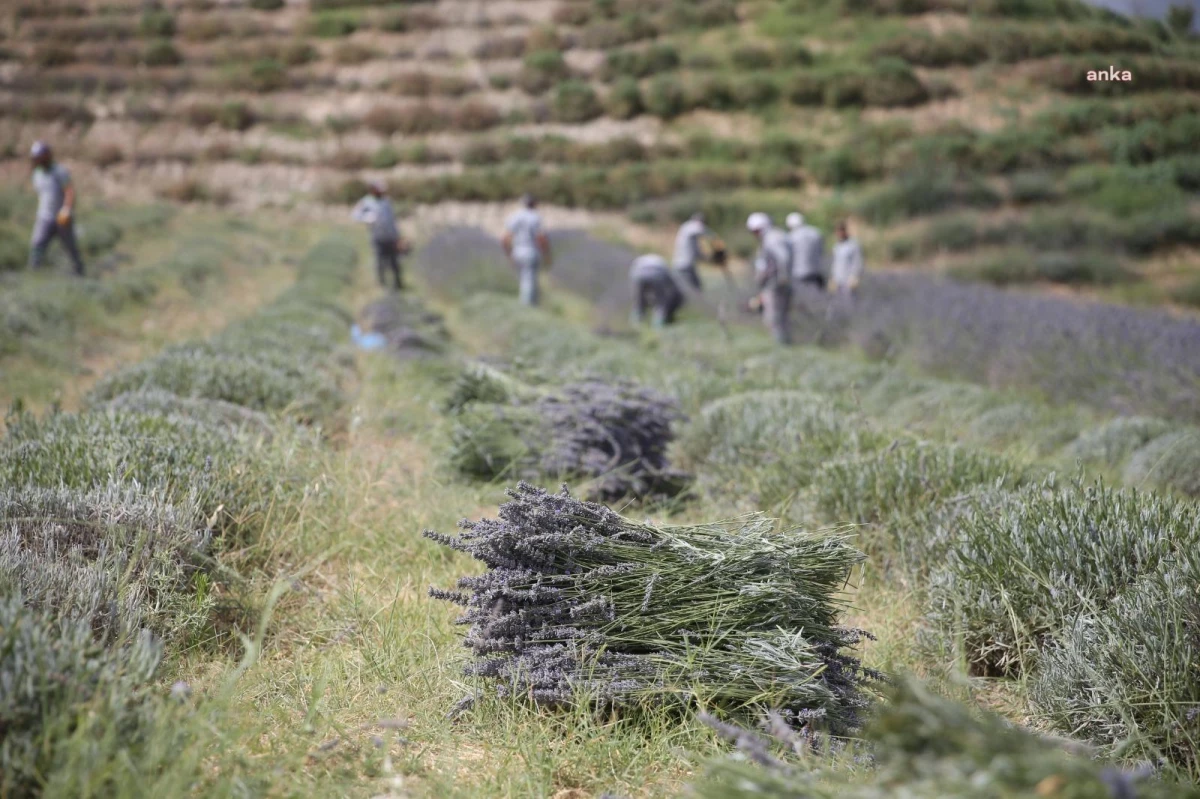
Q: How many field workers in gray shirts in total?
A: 8